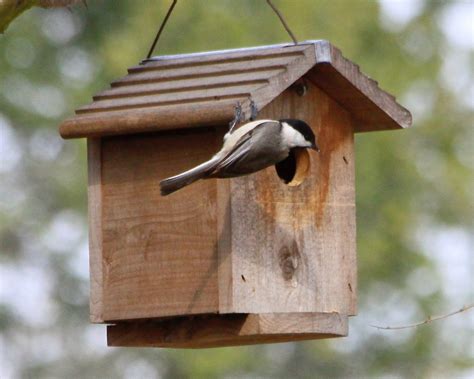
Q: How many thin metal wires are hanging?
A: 2